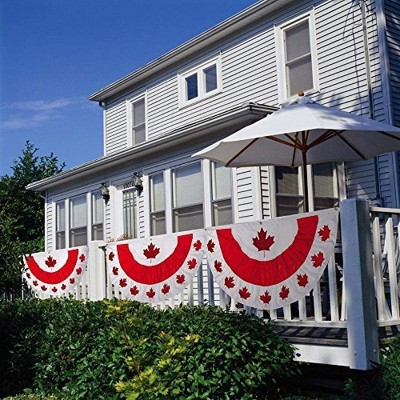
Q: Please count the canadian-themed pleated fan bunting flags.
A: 3